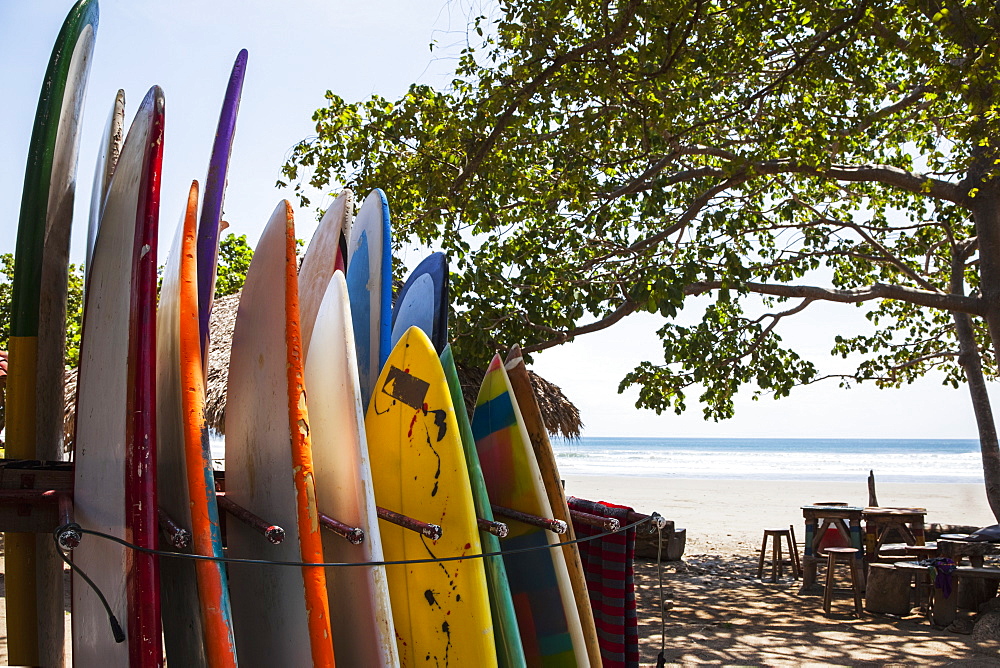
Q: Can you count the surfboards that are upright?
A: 14